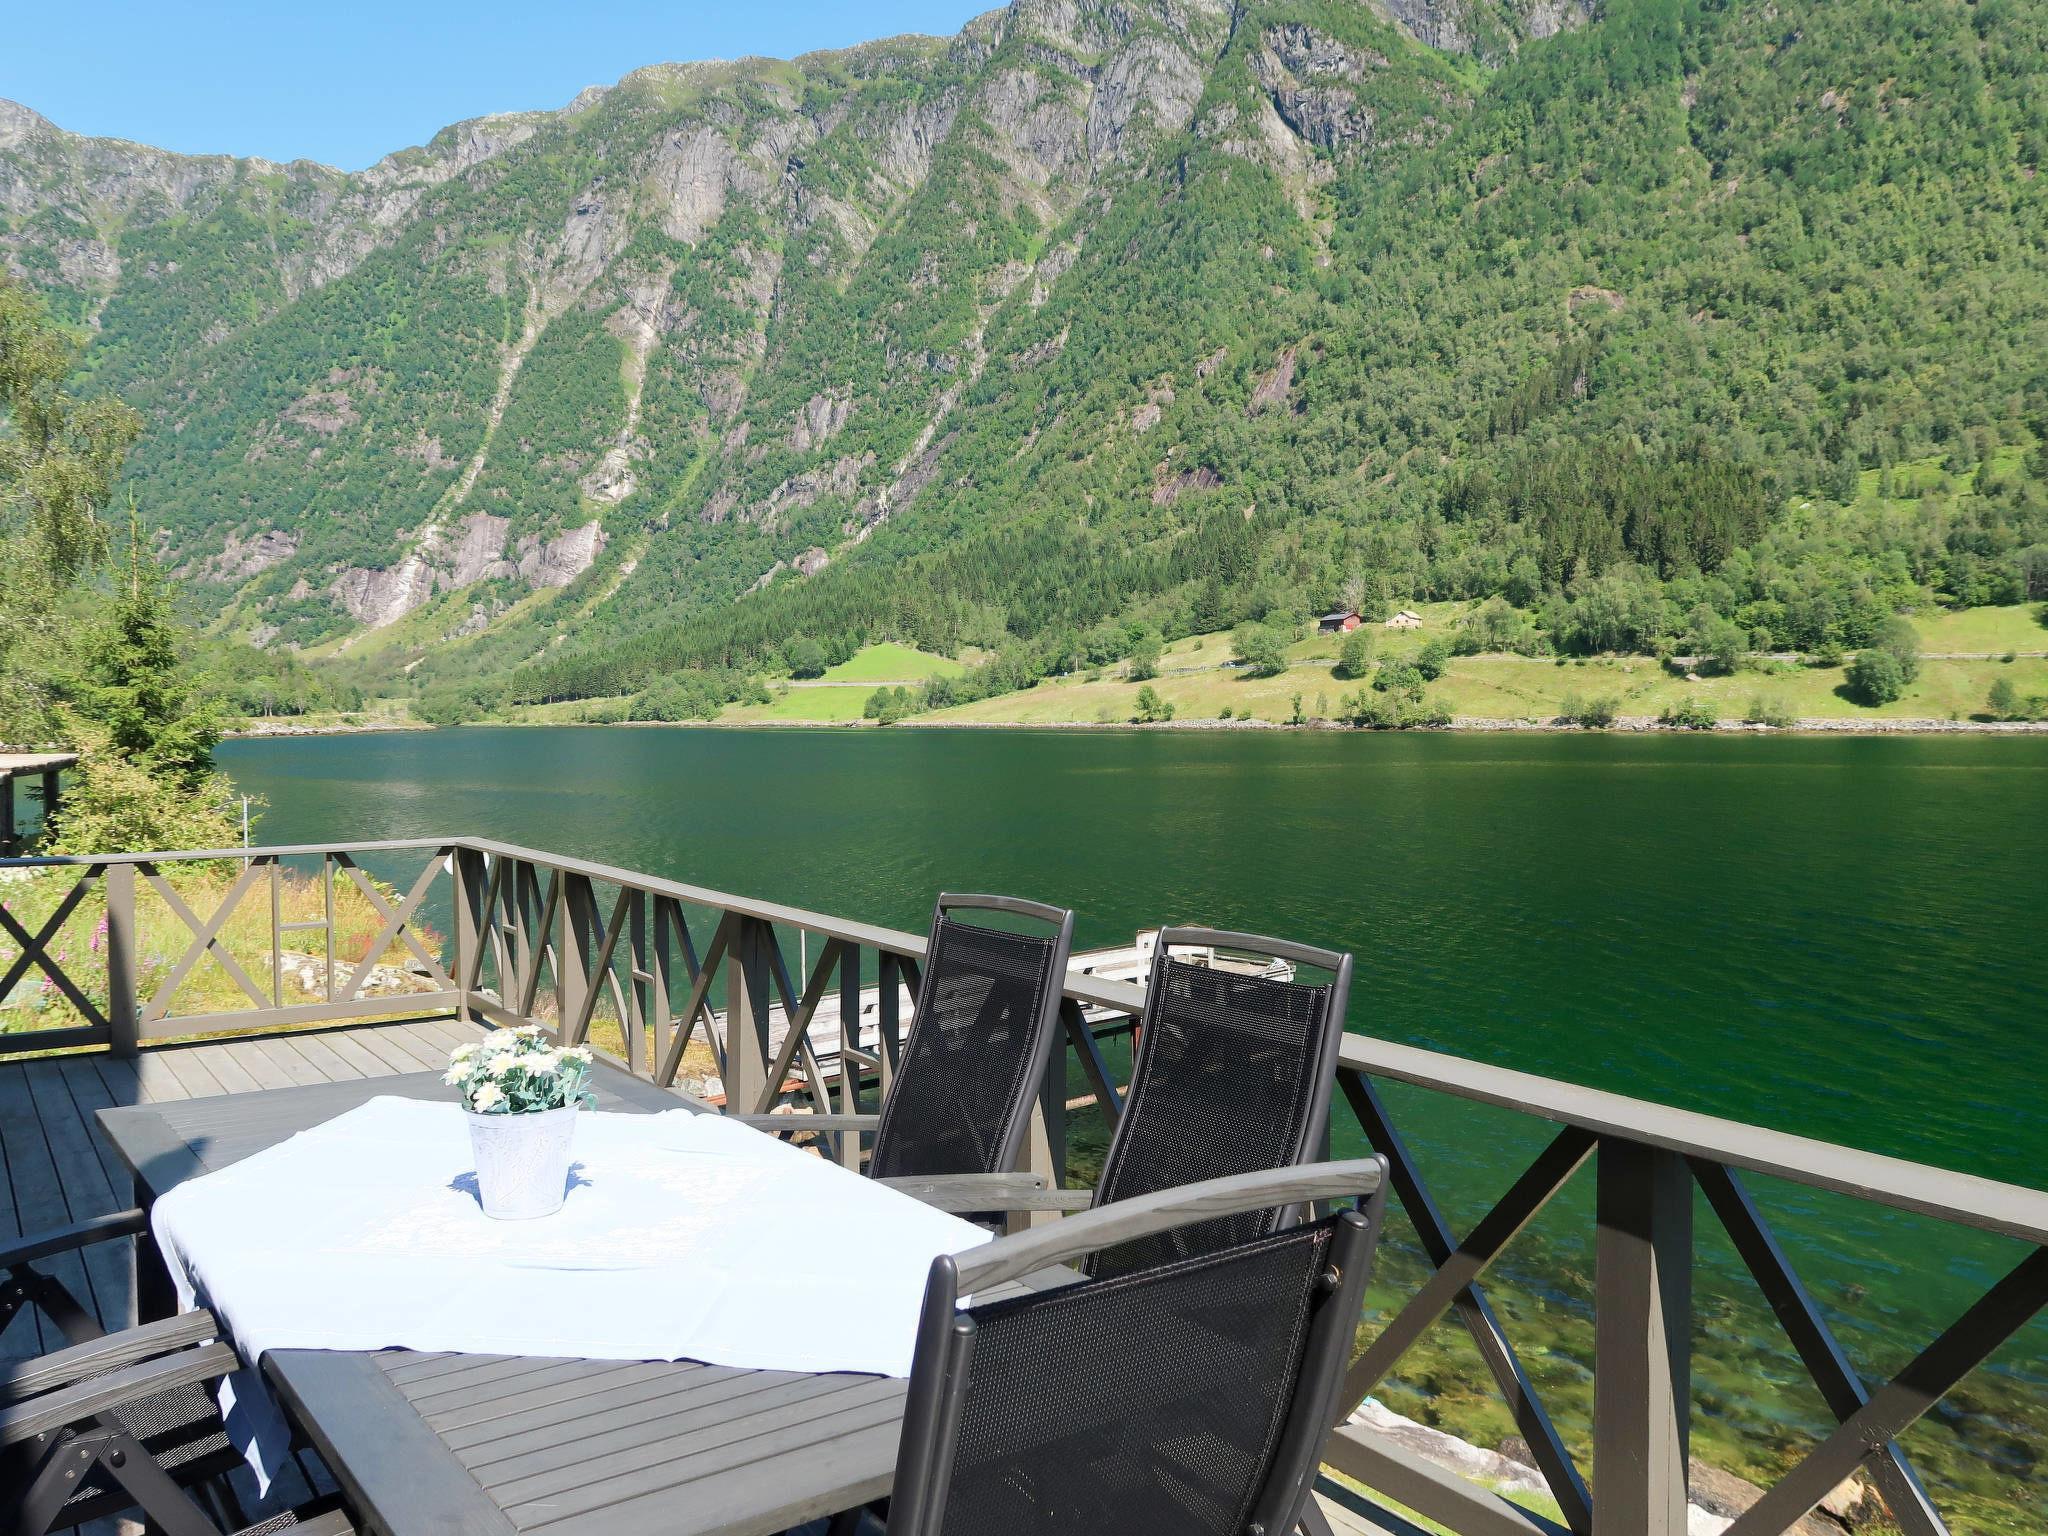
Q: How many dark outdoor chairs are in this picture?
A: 5